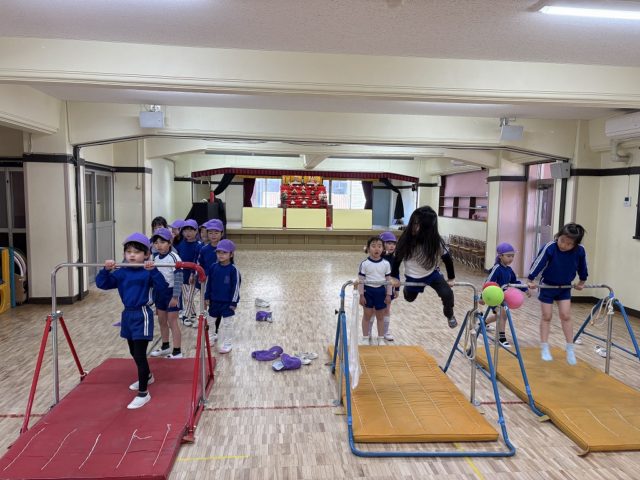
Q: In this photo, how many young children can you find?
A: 13